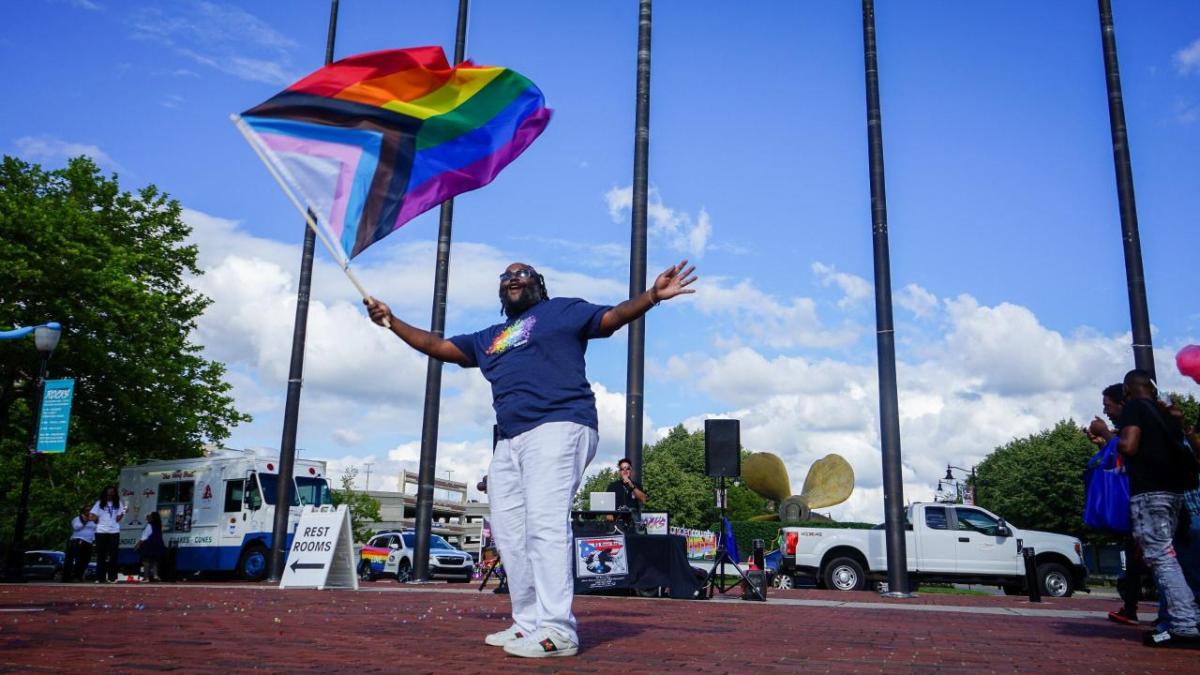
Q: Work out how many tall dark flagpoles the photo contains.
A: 5